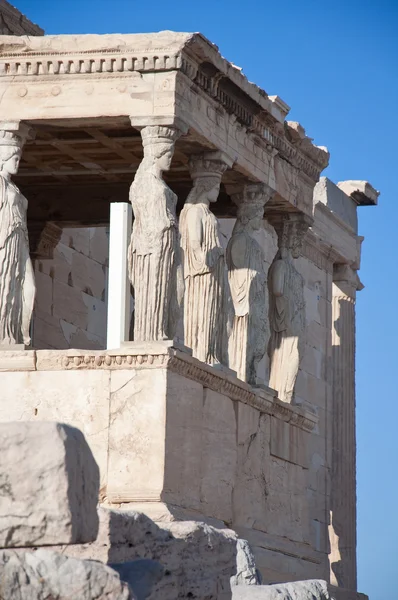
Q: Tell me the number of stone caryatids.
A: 5